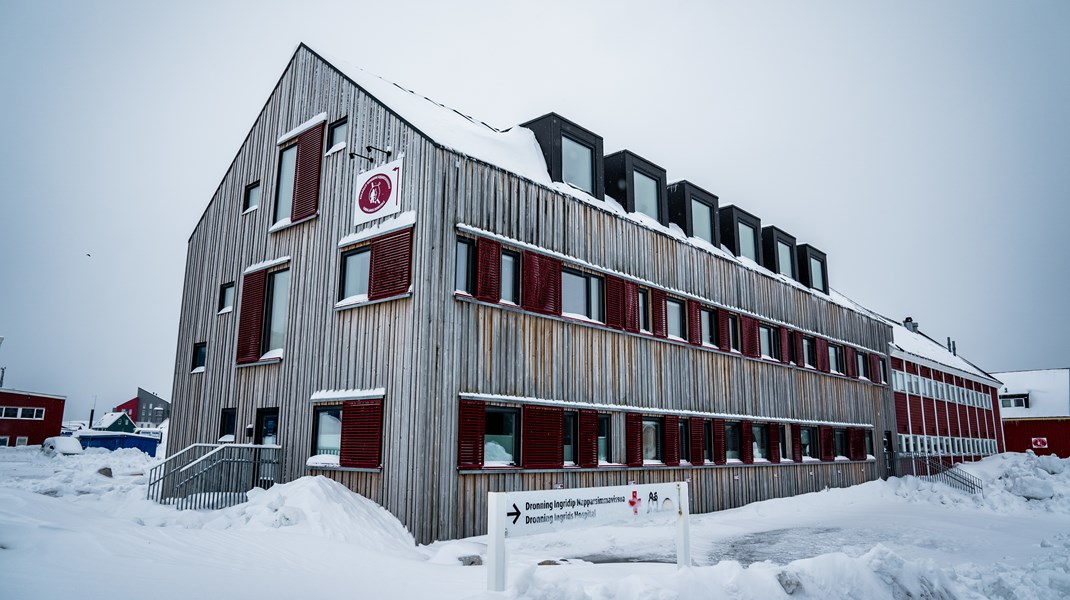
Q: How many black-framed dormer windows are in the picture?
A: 6